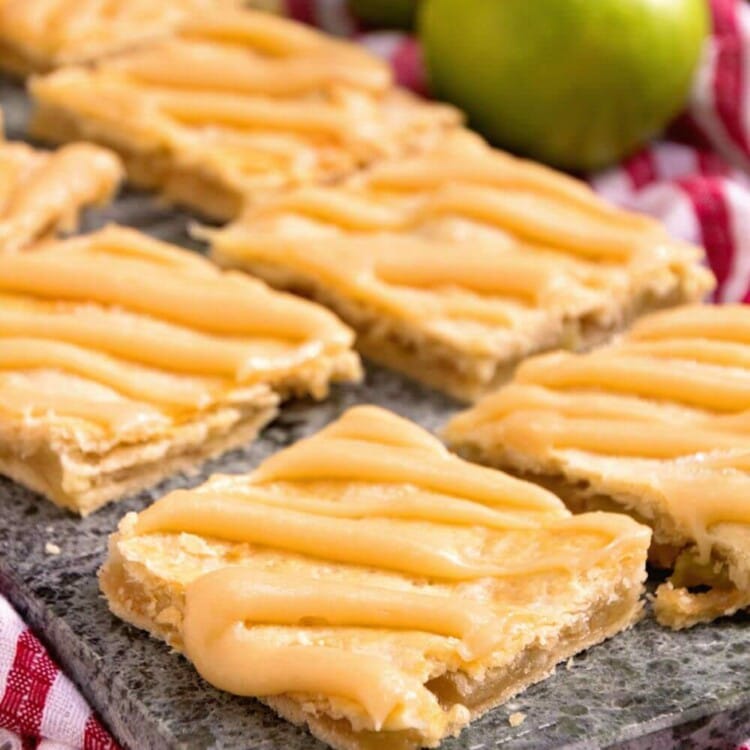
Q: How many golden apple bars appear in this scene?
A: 7